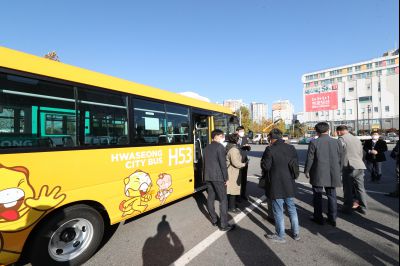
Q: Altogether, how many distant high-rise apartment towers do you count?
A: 3